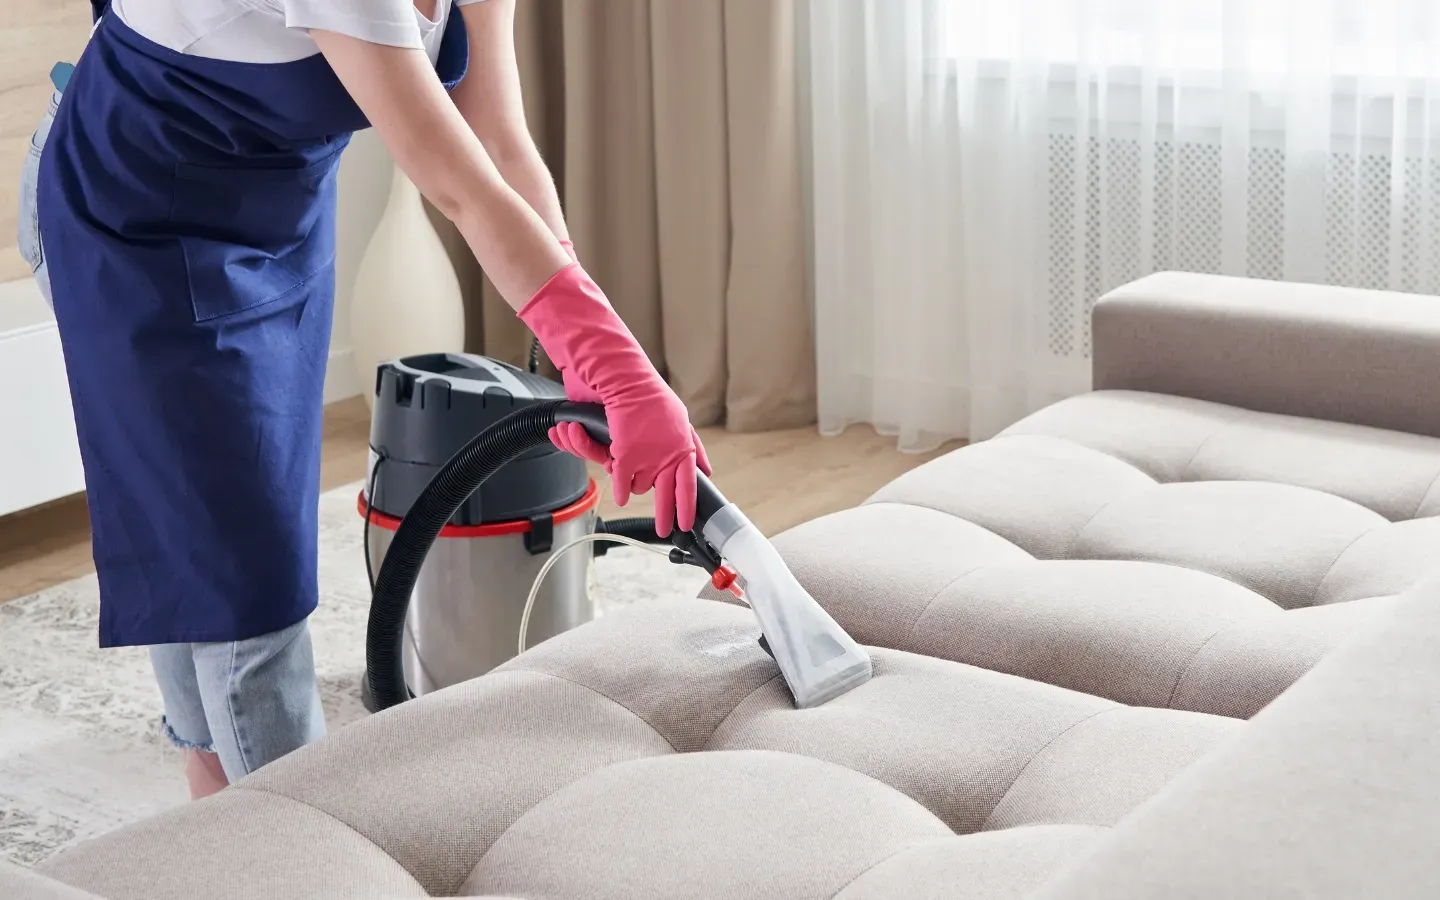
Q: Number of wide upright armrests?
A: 1